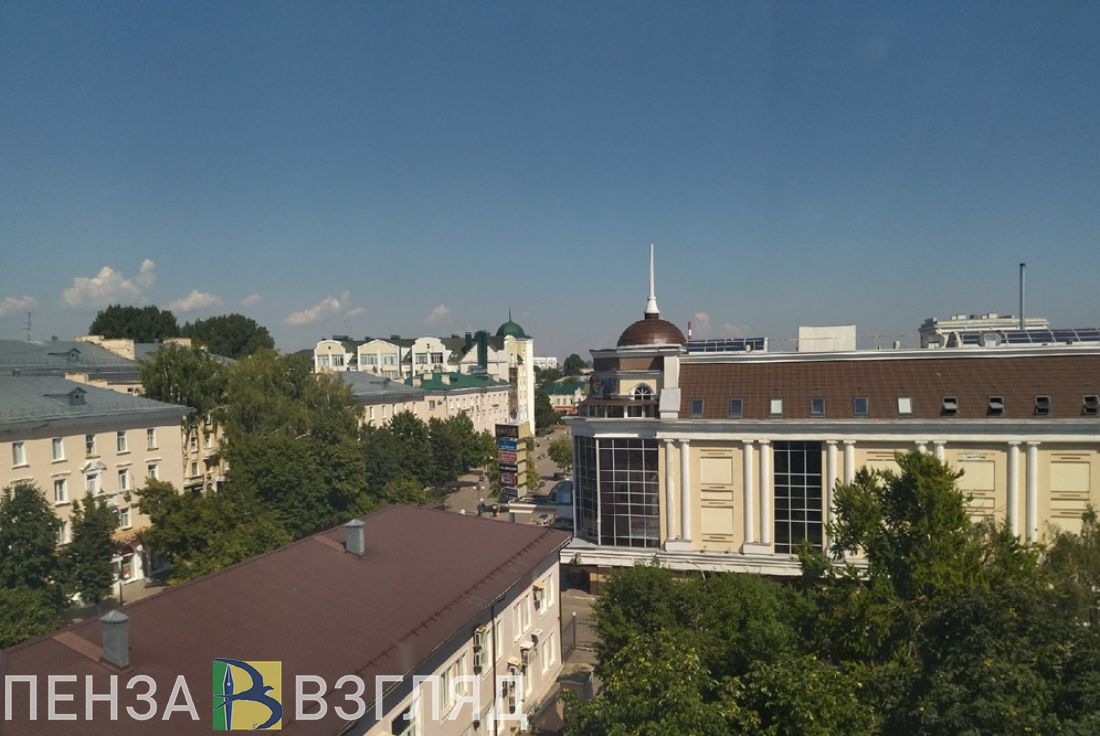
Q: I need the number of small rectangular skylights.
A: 10